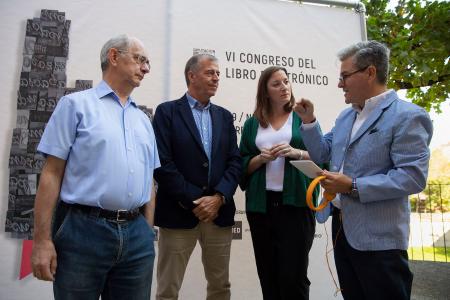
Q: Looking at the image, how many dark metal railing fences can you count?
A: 1